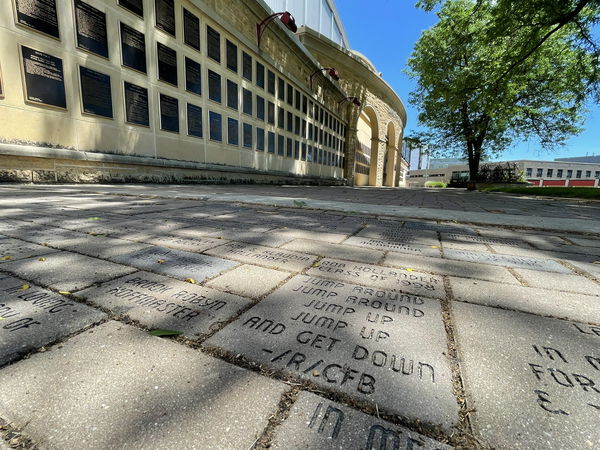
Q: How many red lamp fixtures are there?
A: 3